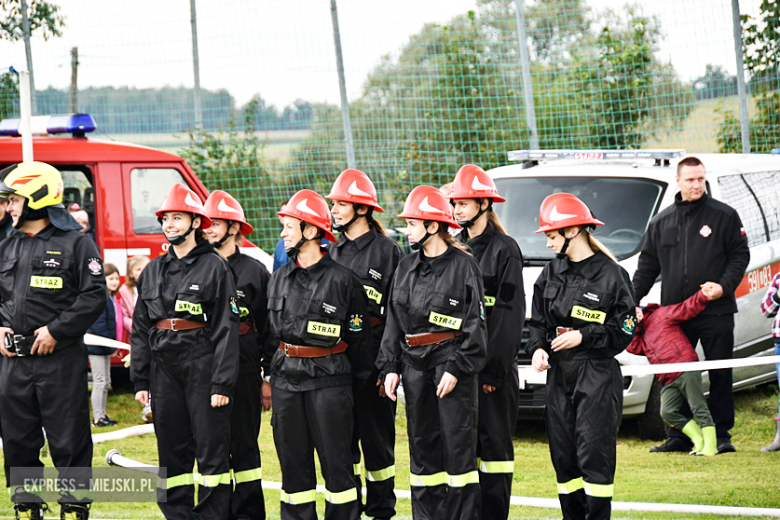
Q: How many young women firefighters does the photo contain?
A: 7